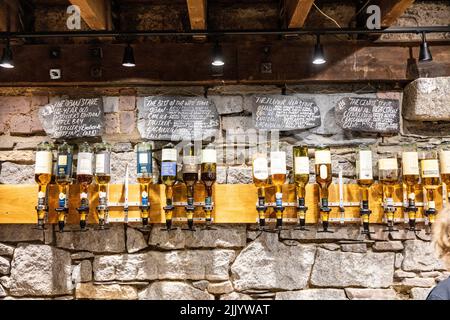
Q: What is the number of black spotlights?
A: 5